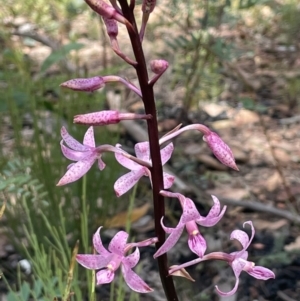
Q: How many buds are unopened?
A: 7